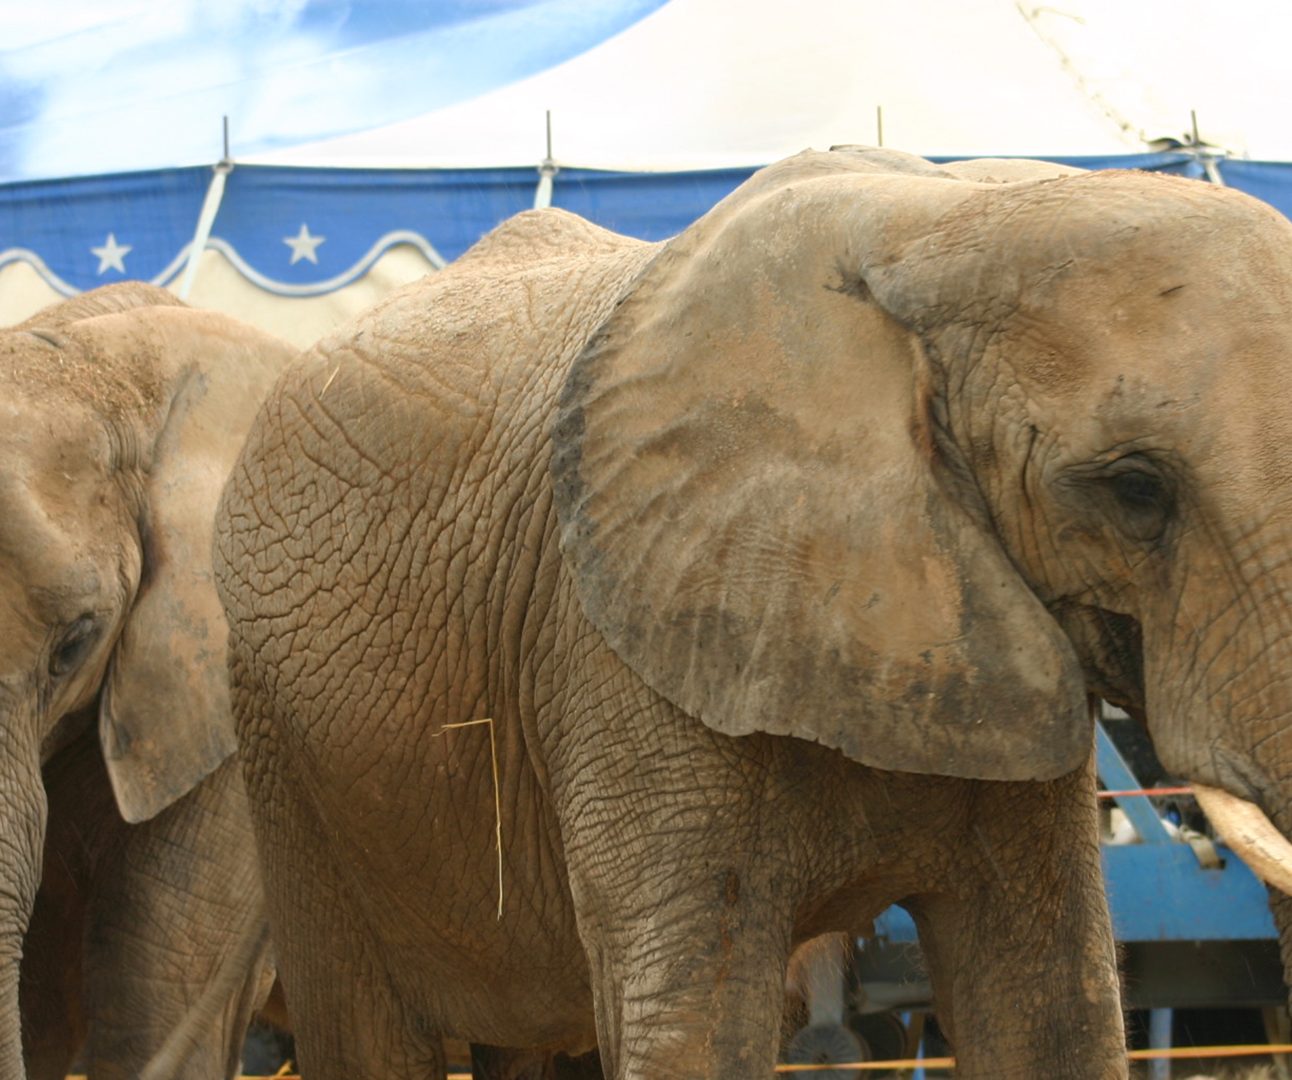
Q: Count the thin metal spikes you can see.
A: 4